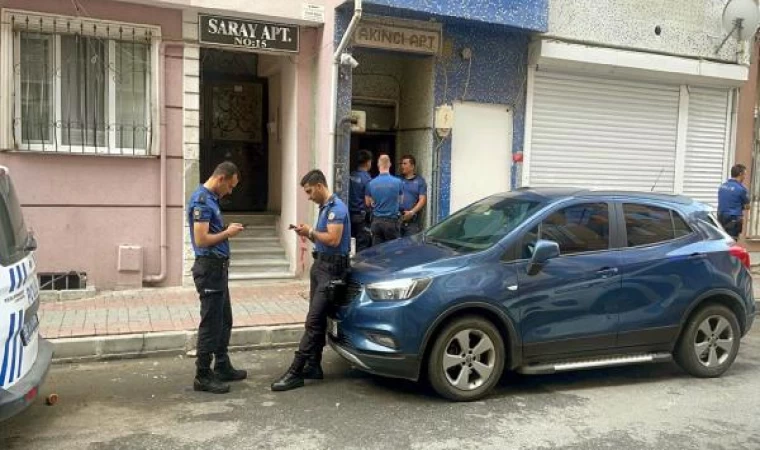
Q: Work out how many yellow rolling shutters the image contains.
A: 0